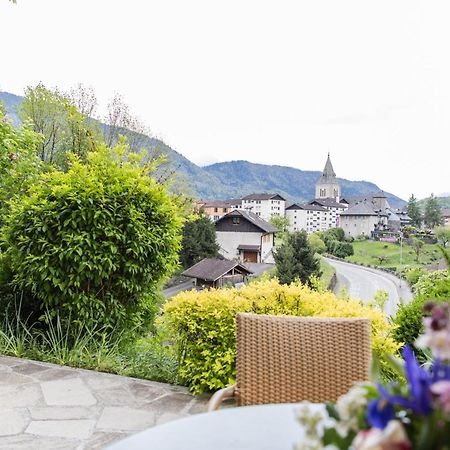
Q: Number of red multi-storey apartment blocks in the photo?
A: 0